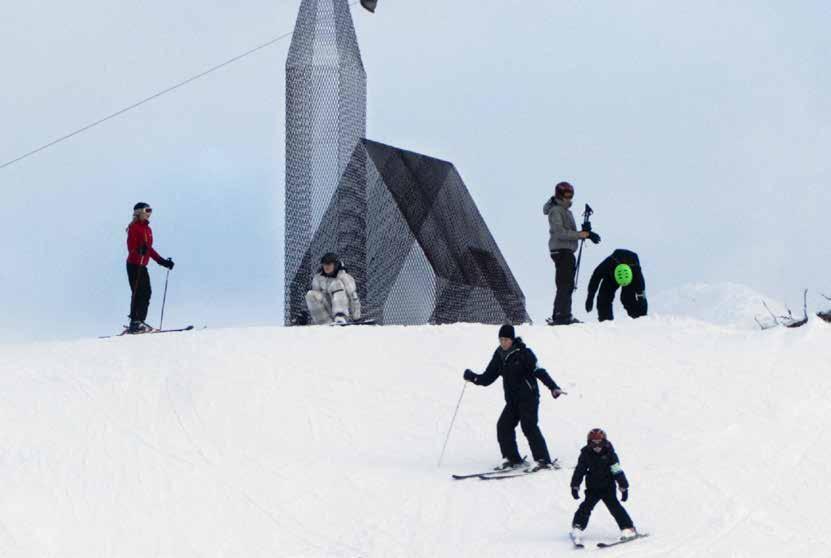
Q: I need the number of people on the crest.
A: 4